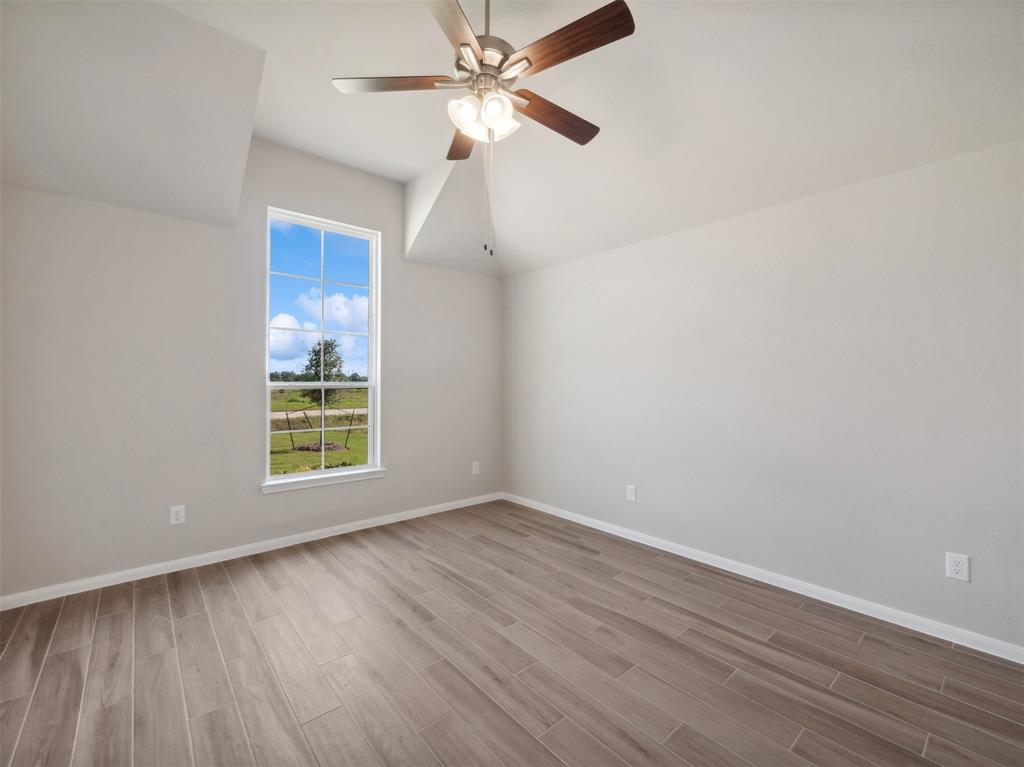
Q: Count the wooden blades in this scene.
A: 5